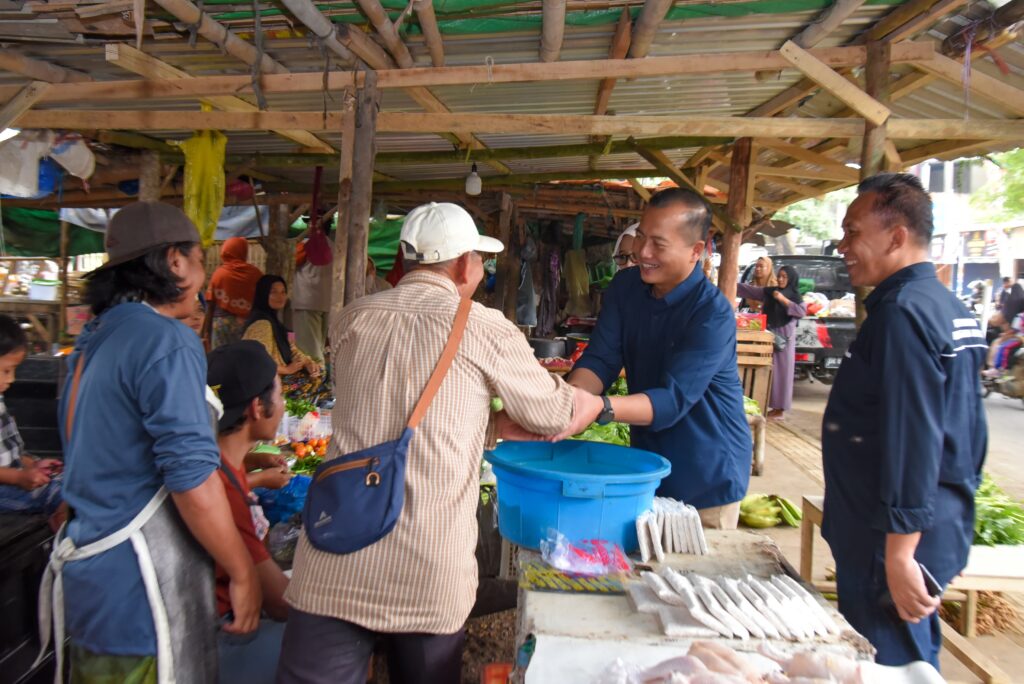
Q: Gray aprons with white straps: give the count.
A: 1